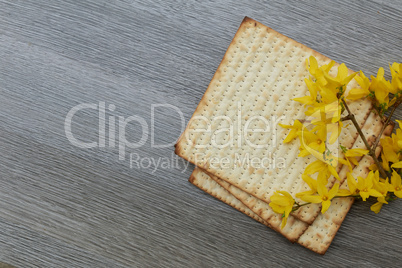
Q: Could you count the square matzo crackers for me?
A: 3